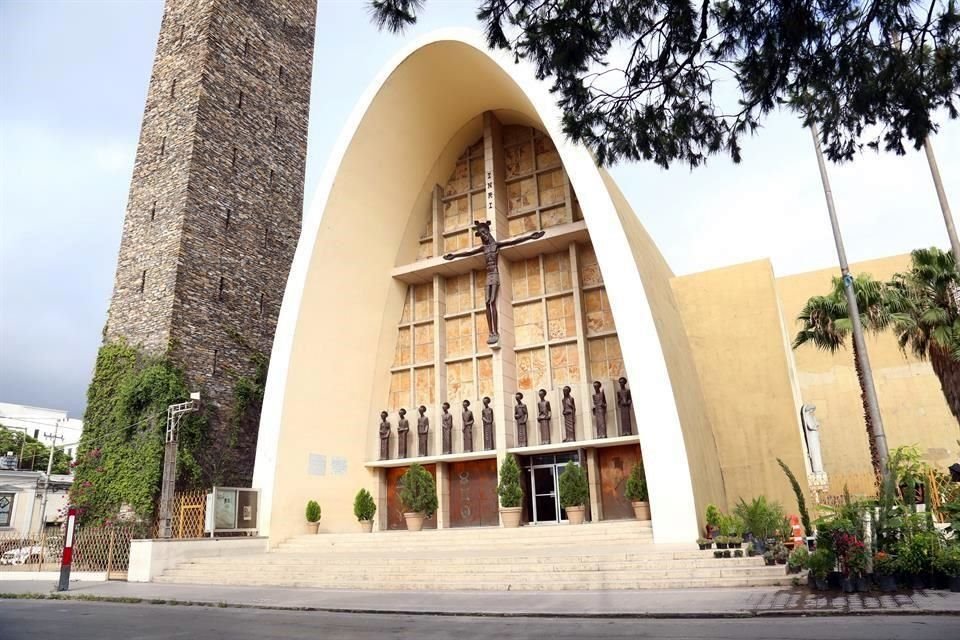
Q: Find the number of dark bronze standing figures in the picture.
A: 11